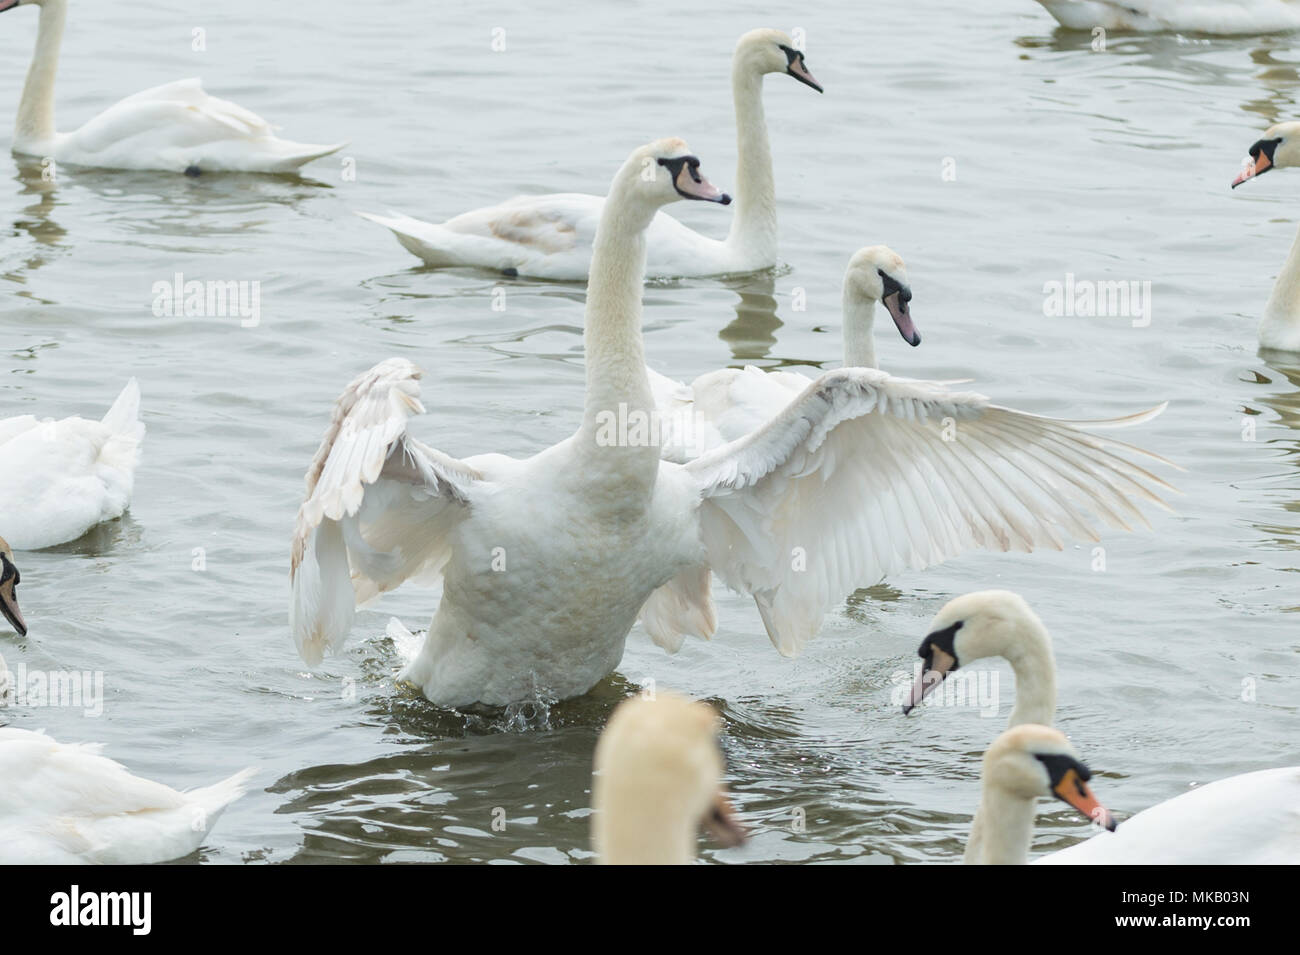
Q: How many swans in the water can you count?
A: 12